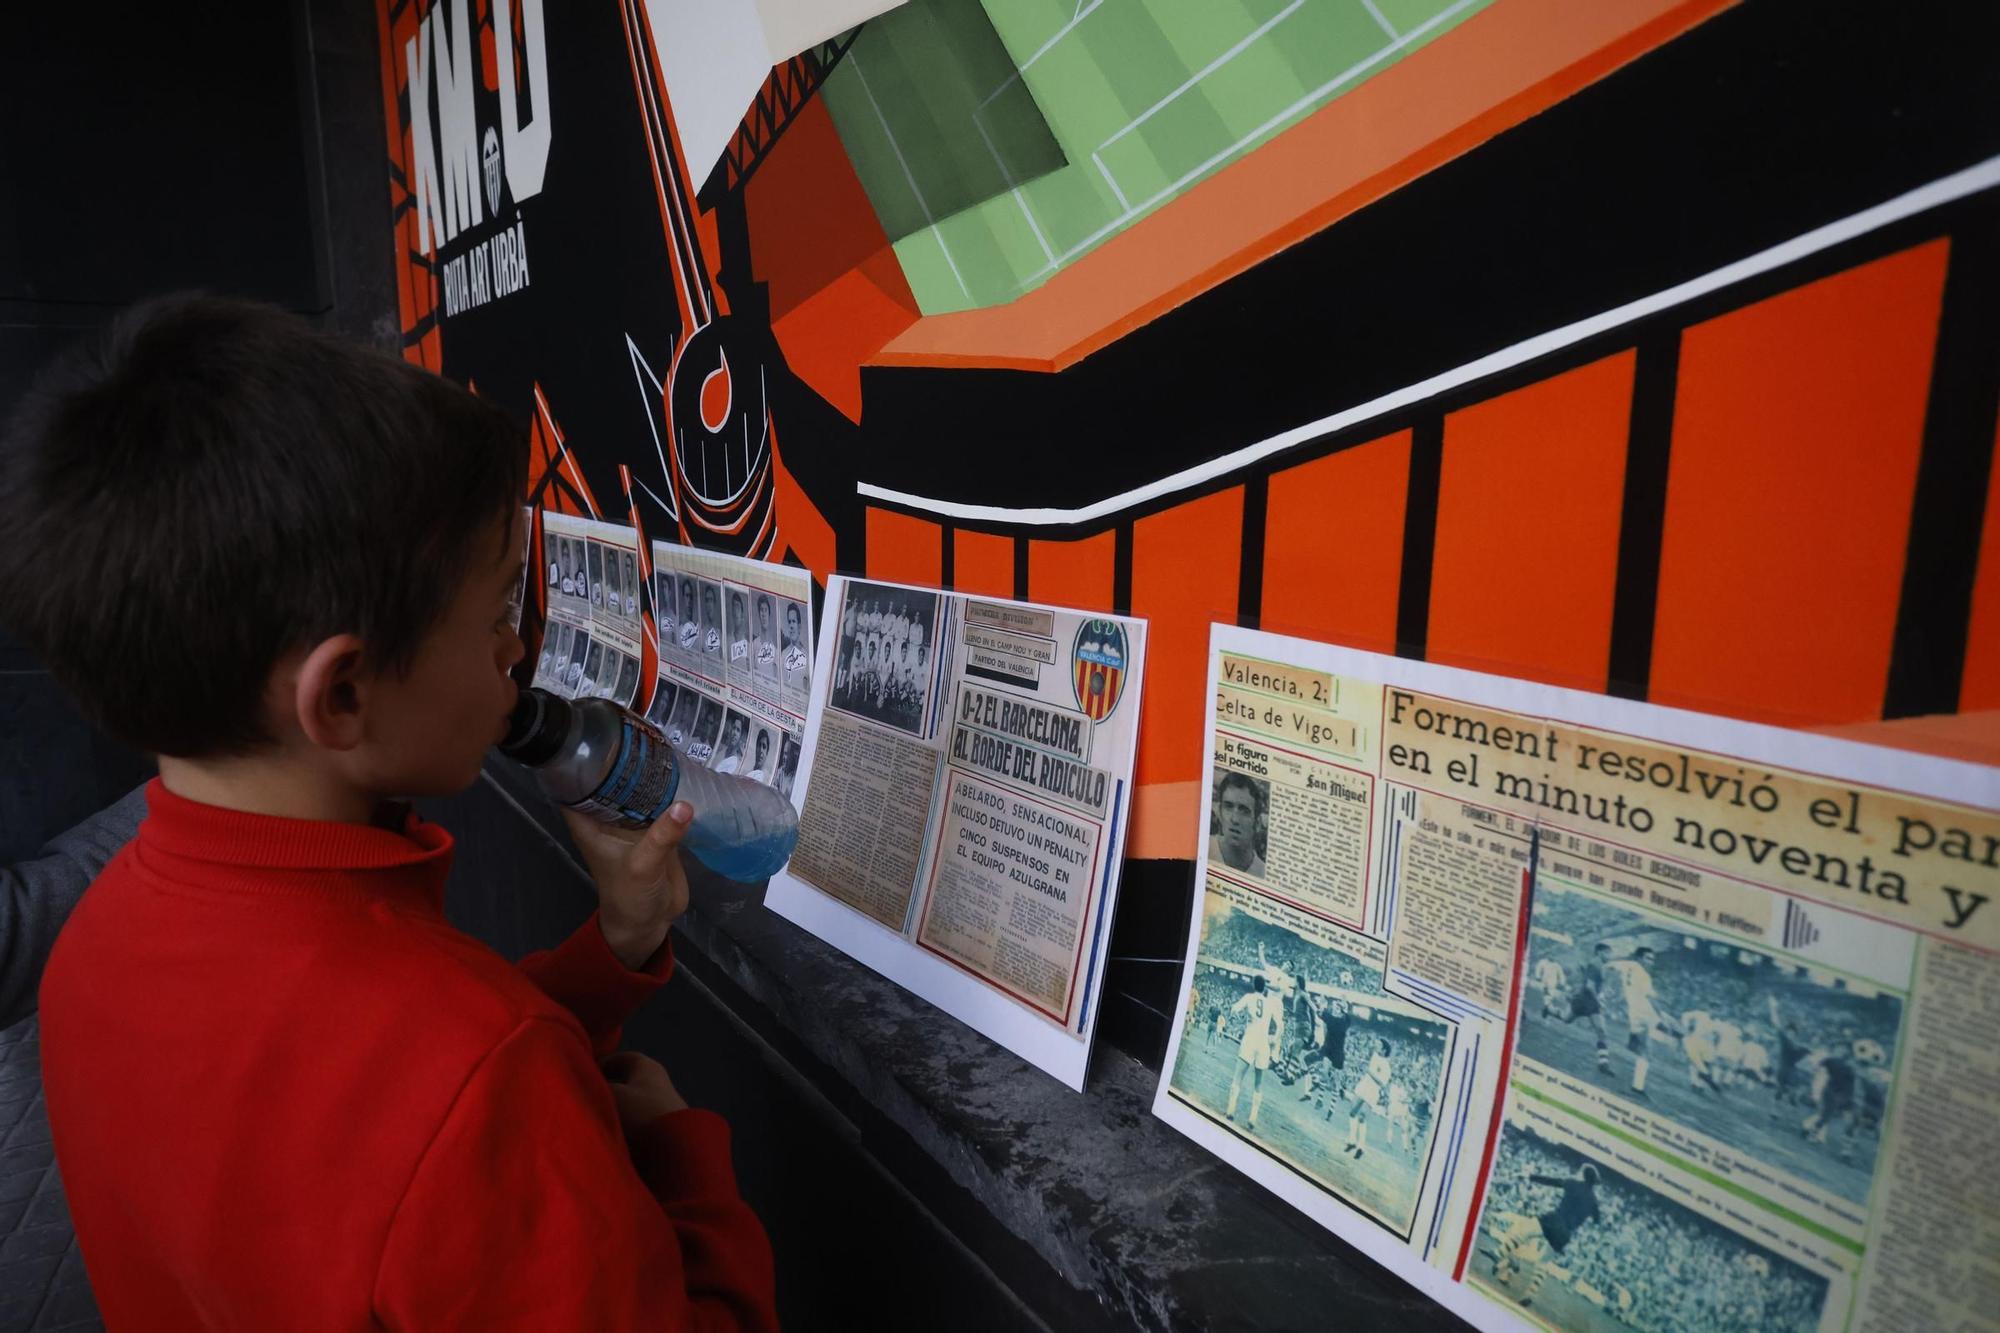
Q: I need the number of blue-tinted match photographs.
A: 3